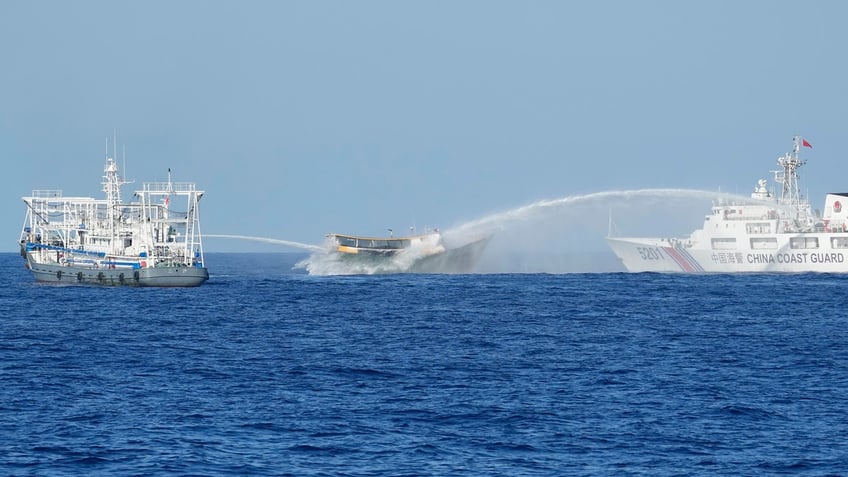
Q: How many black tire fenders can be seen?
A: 5